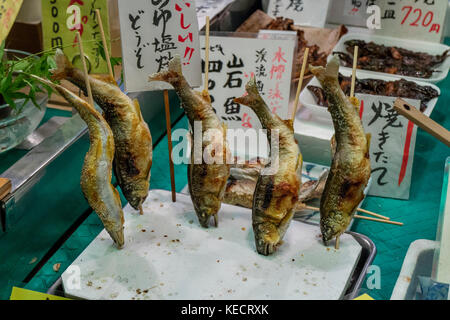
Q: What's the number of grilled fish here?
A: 5